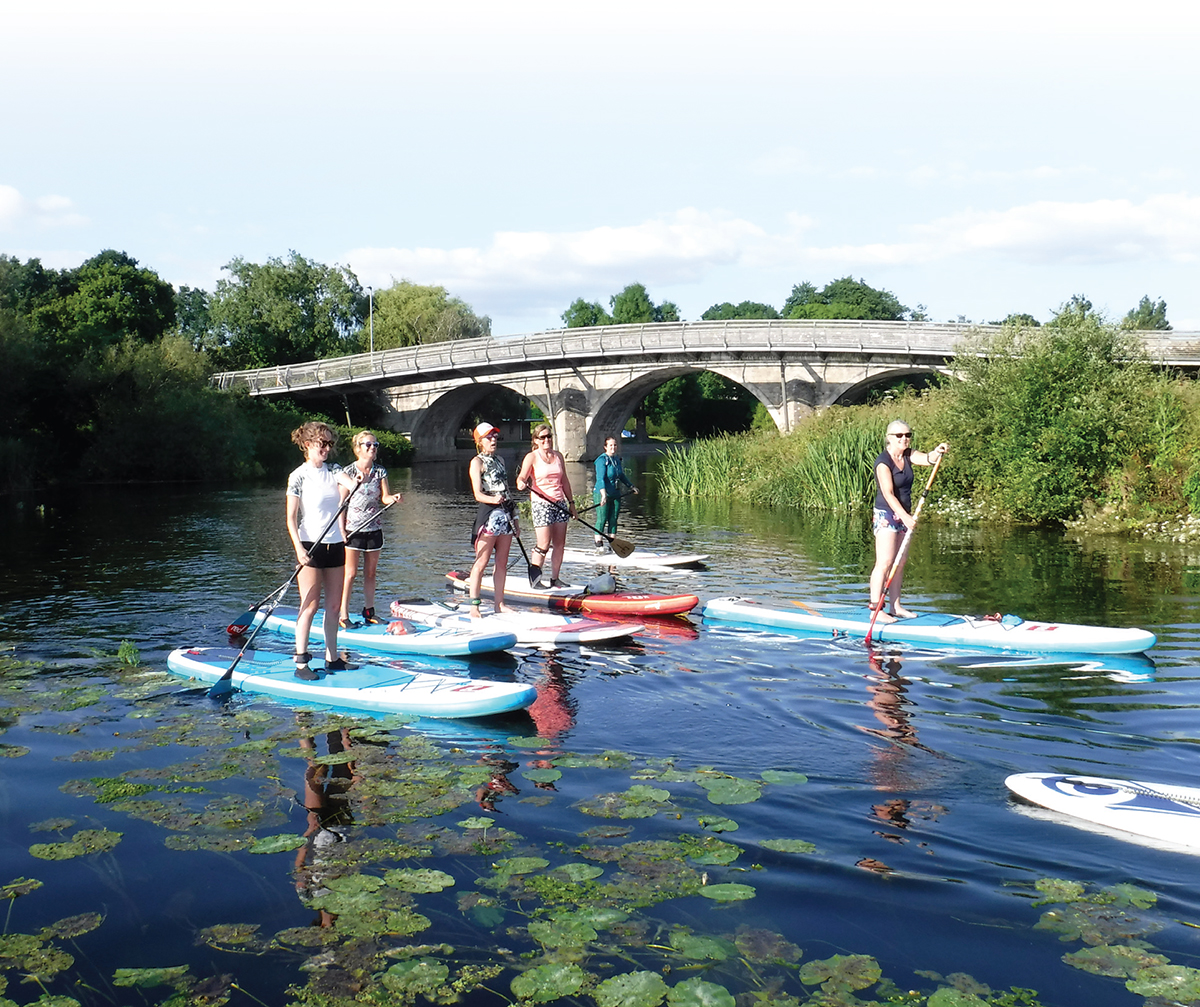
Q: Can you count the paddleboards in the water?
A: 7